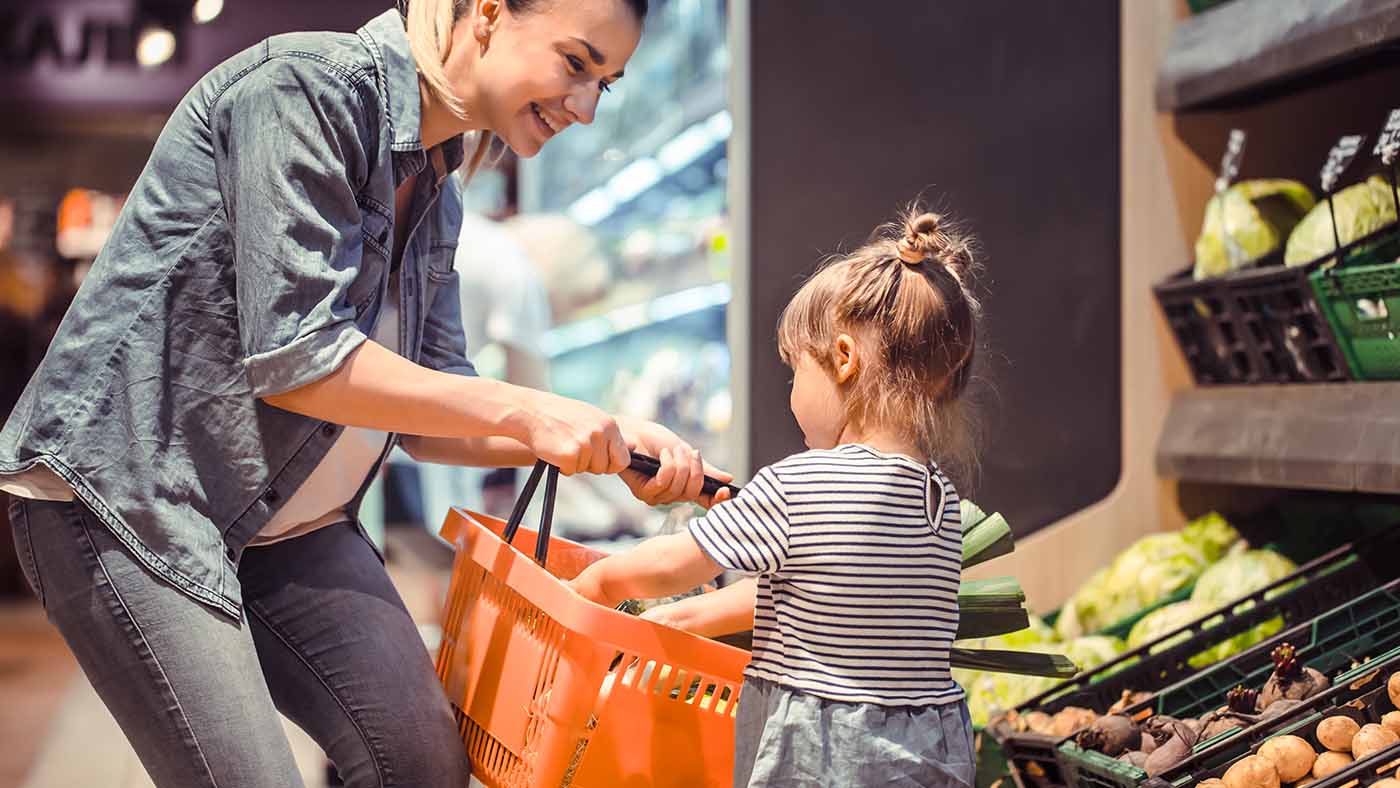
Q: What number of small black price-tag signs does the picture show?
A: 3